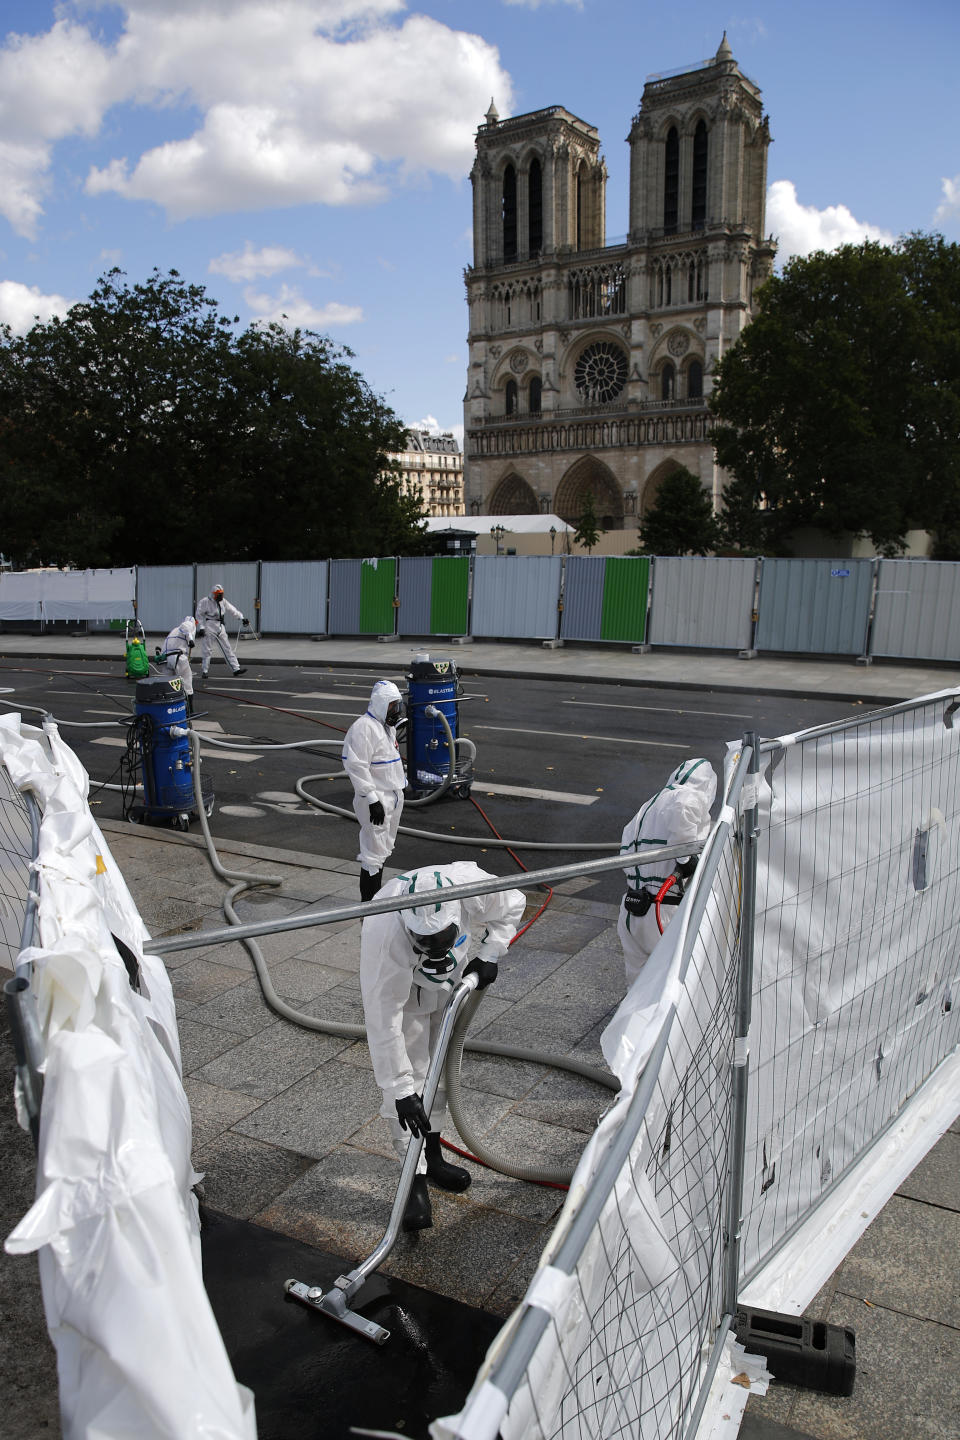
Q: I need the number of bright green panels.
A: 3